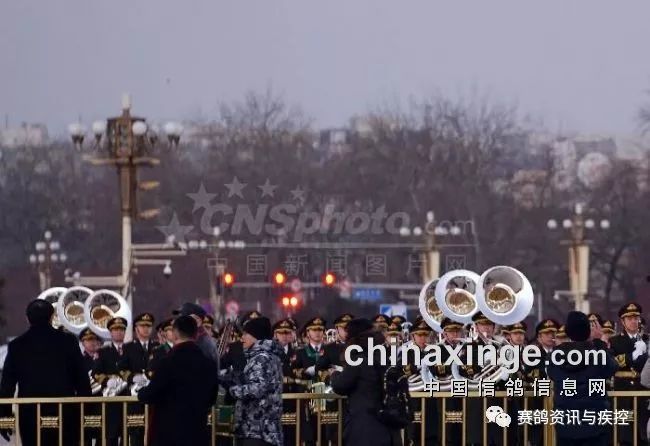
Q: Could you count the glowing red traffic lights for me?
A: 5